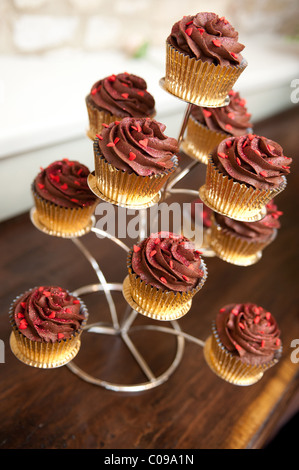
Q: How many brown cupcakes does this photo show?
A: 11